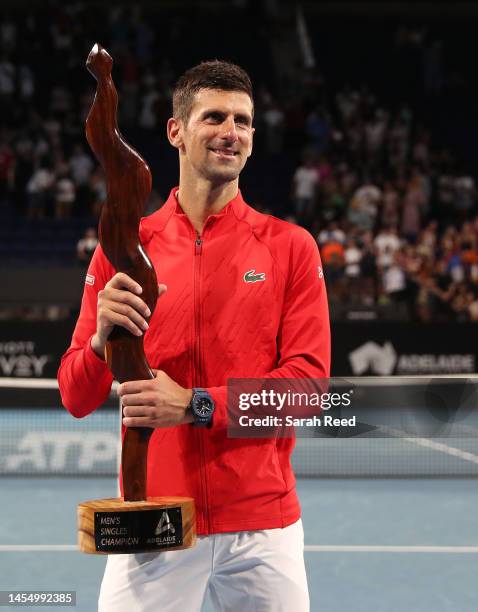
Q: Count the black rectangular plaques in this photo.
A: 1